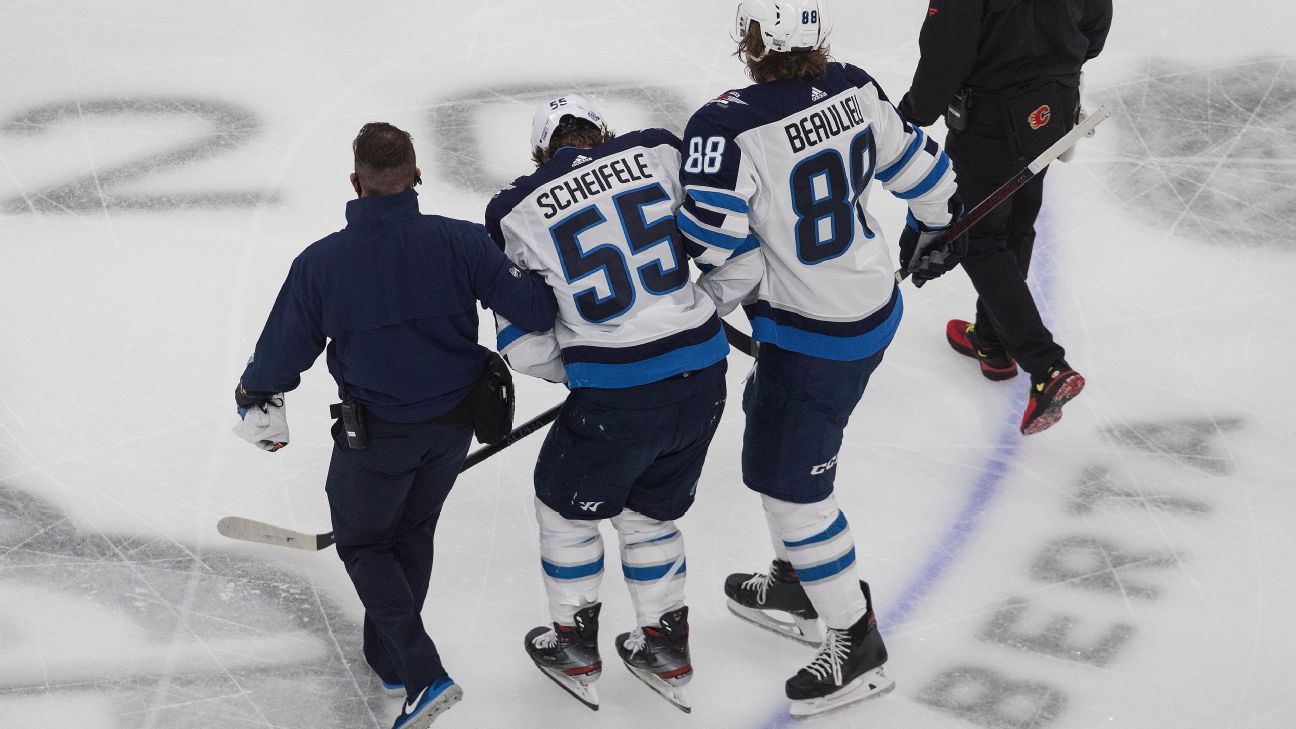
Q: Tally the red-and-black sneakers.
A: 2